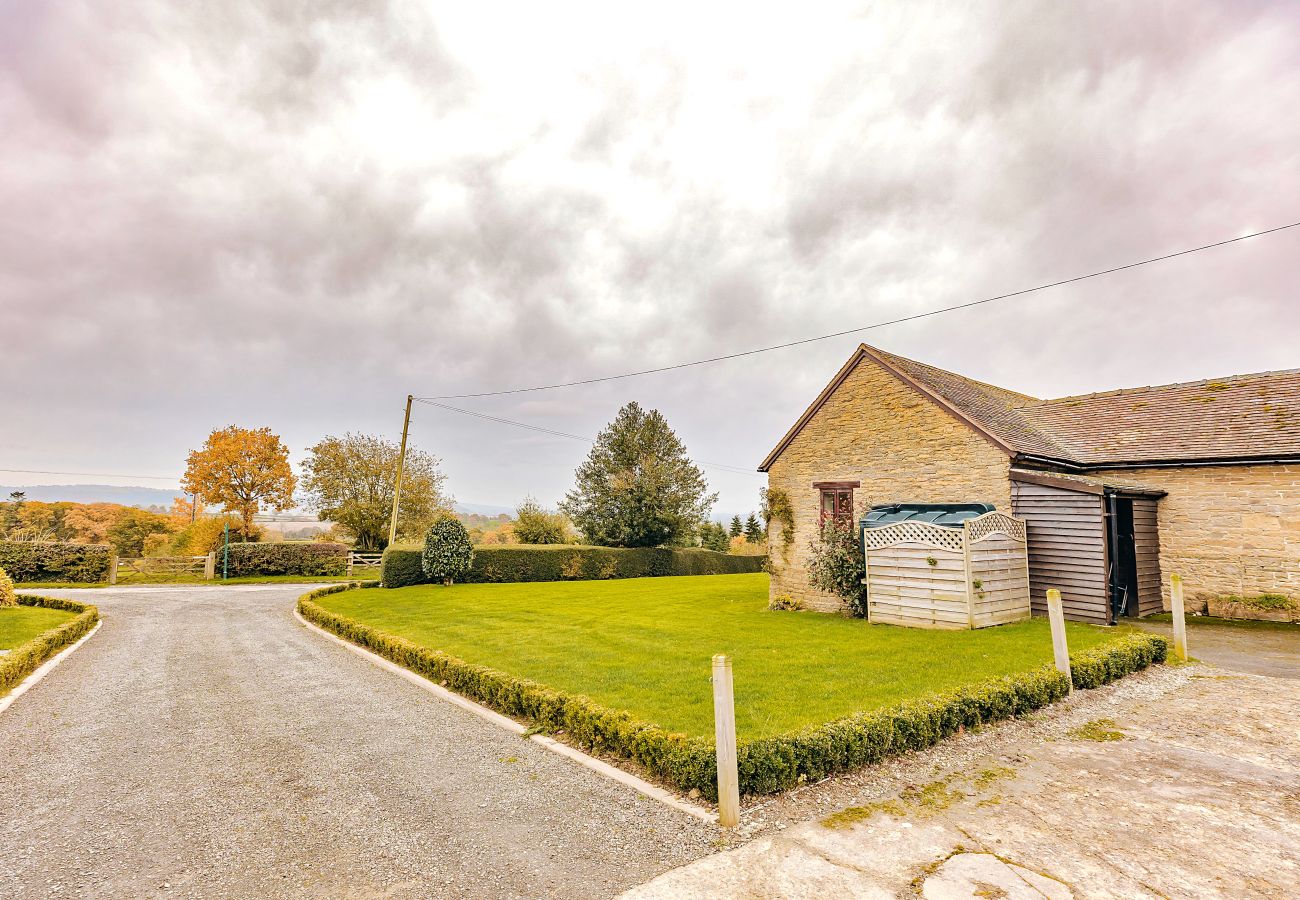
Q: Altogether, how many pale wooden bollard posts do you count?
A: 3